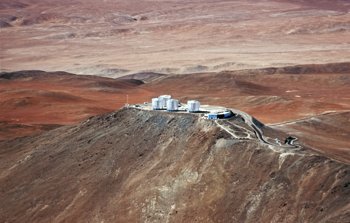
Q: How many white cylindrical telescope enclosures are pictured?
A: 4